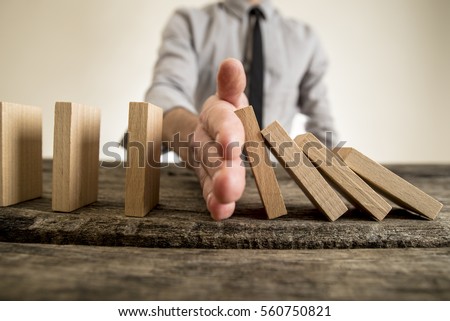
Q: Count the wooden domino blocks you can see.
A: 7